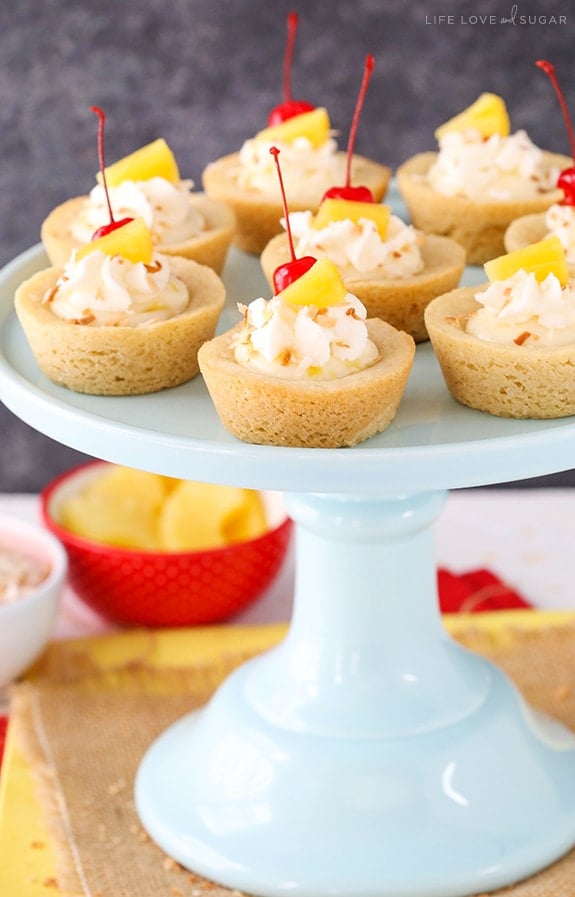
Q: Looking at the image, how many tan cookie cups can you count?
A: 8